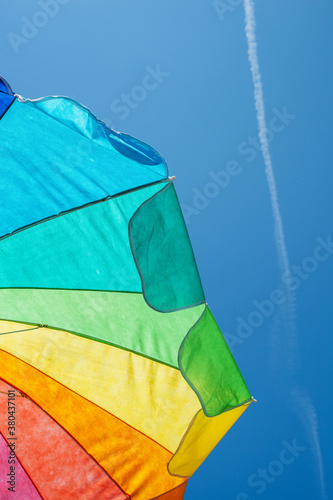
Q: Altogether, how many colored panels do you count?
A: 8